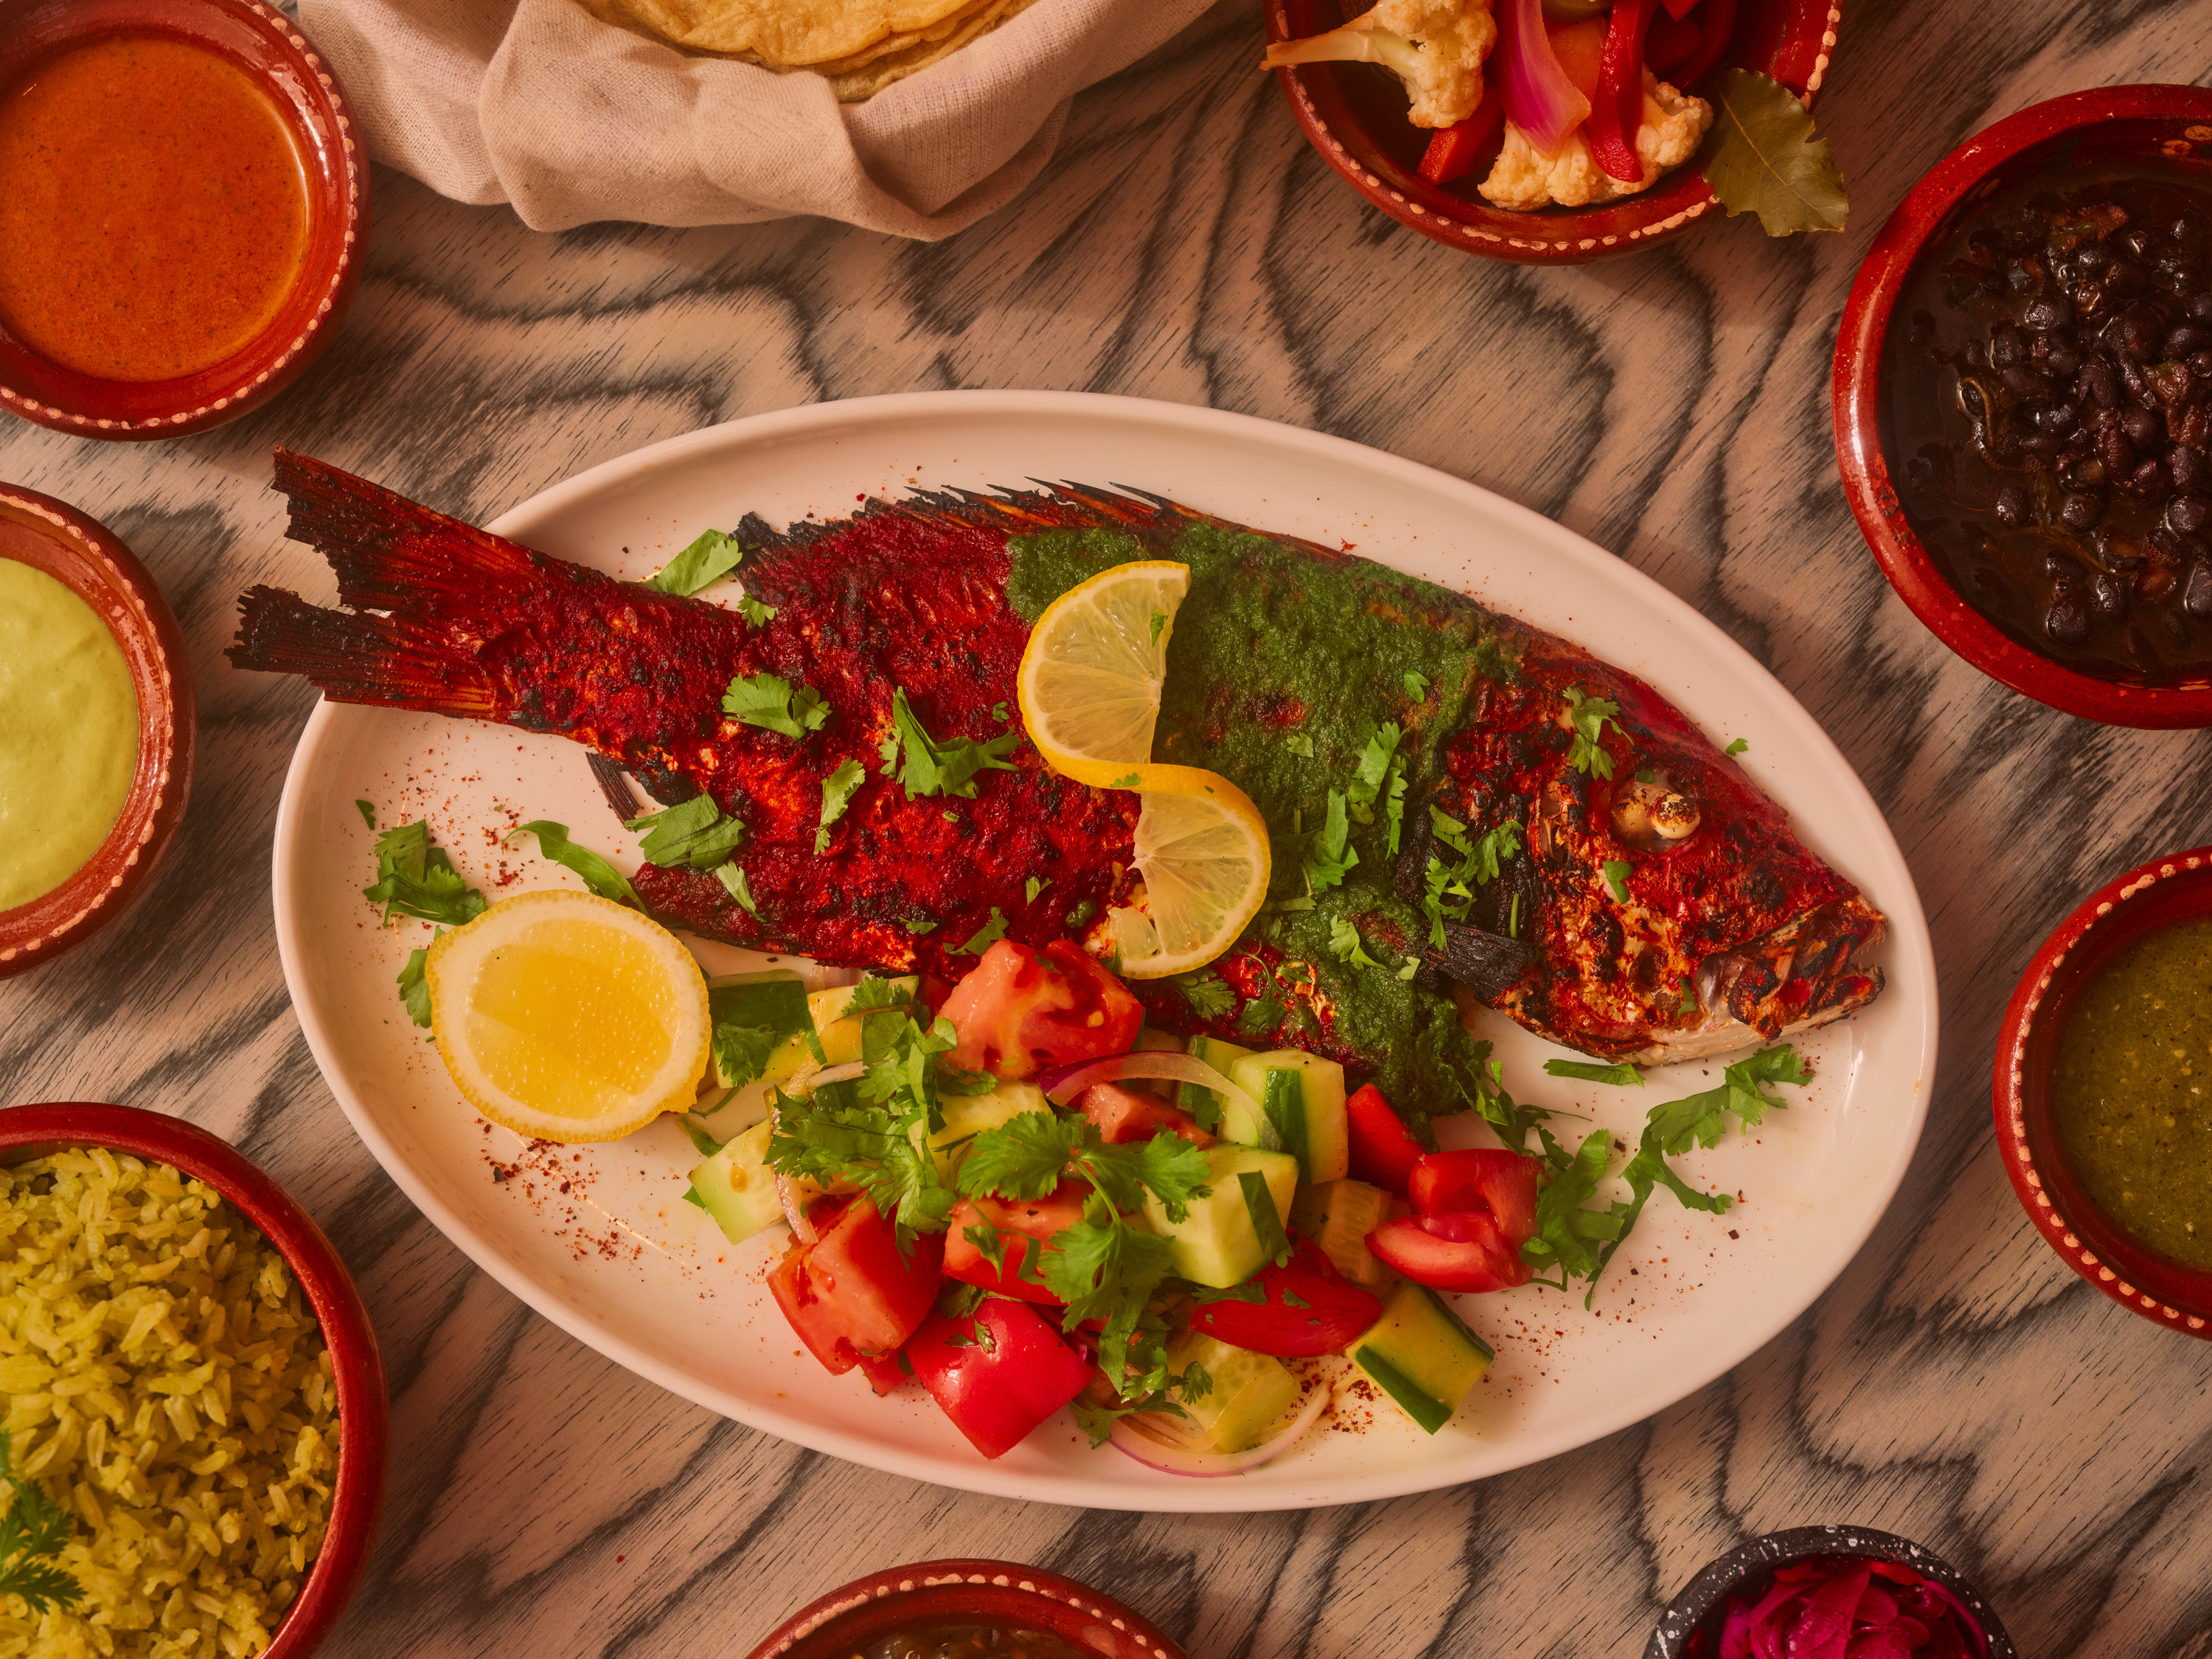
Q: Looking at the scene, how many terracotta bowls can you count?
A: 7